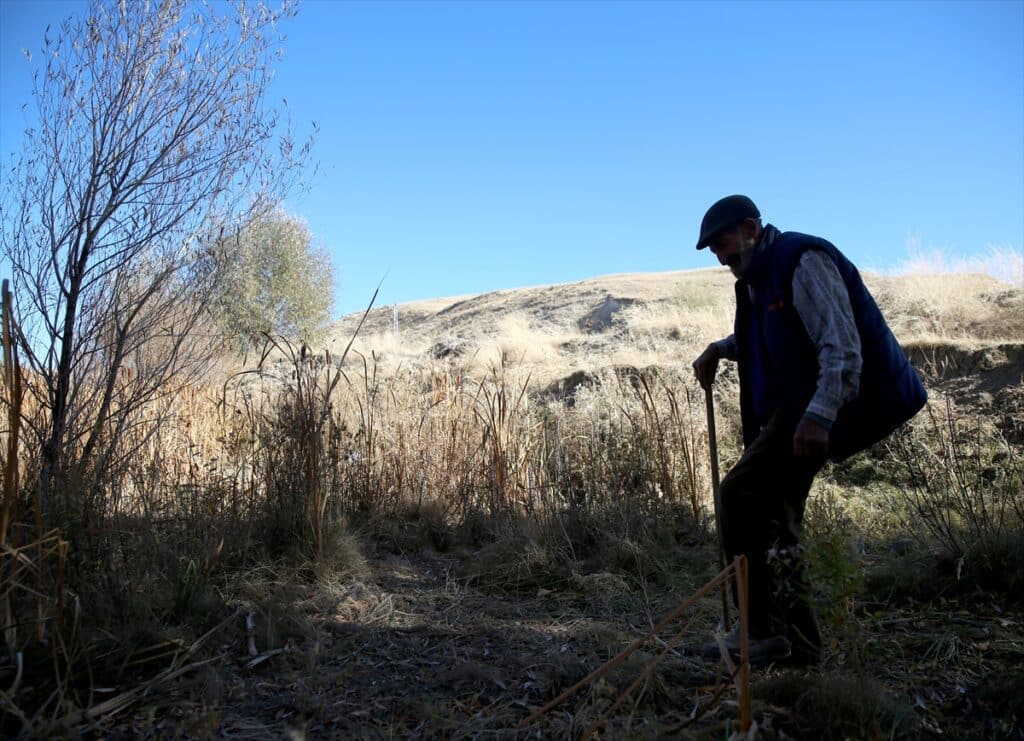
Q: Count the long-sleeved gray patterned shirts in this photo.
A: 1